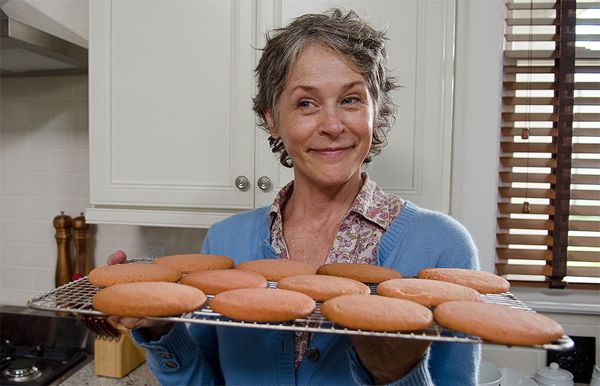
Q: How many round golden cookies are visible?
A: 12